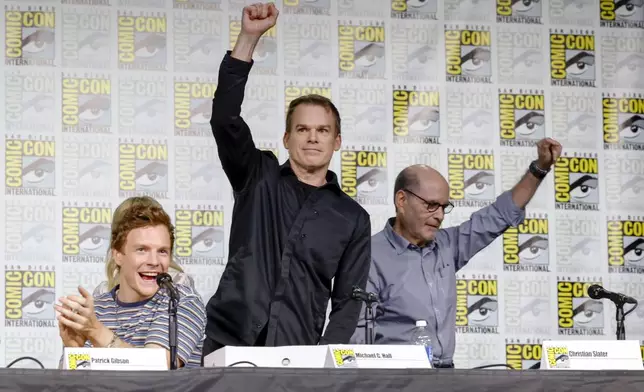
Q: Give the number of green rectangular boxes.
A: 0